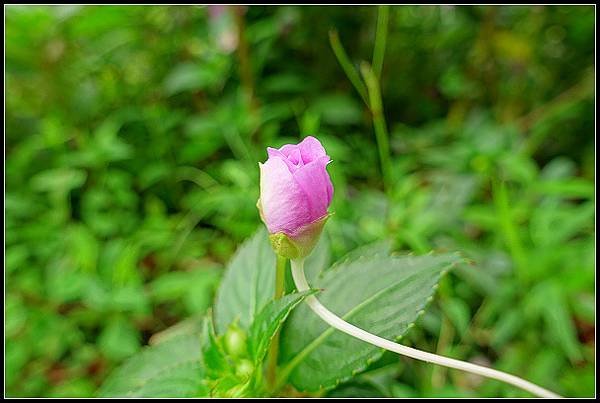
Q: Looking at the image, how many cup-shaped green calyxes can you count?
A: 1